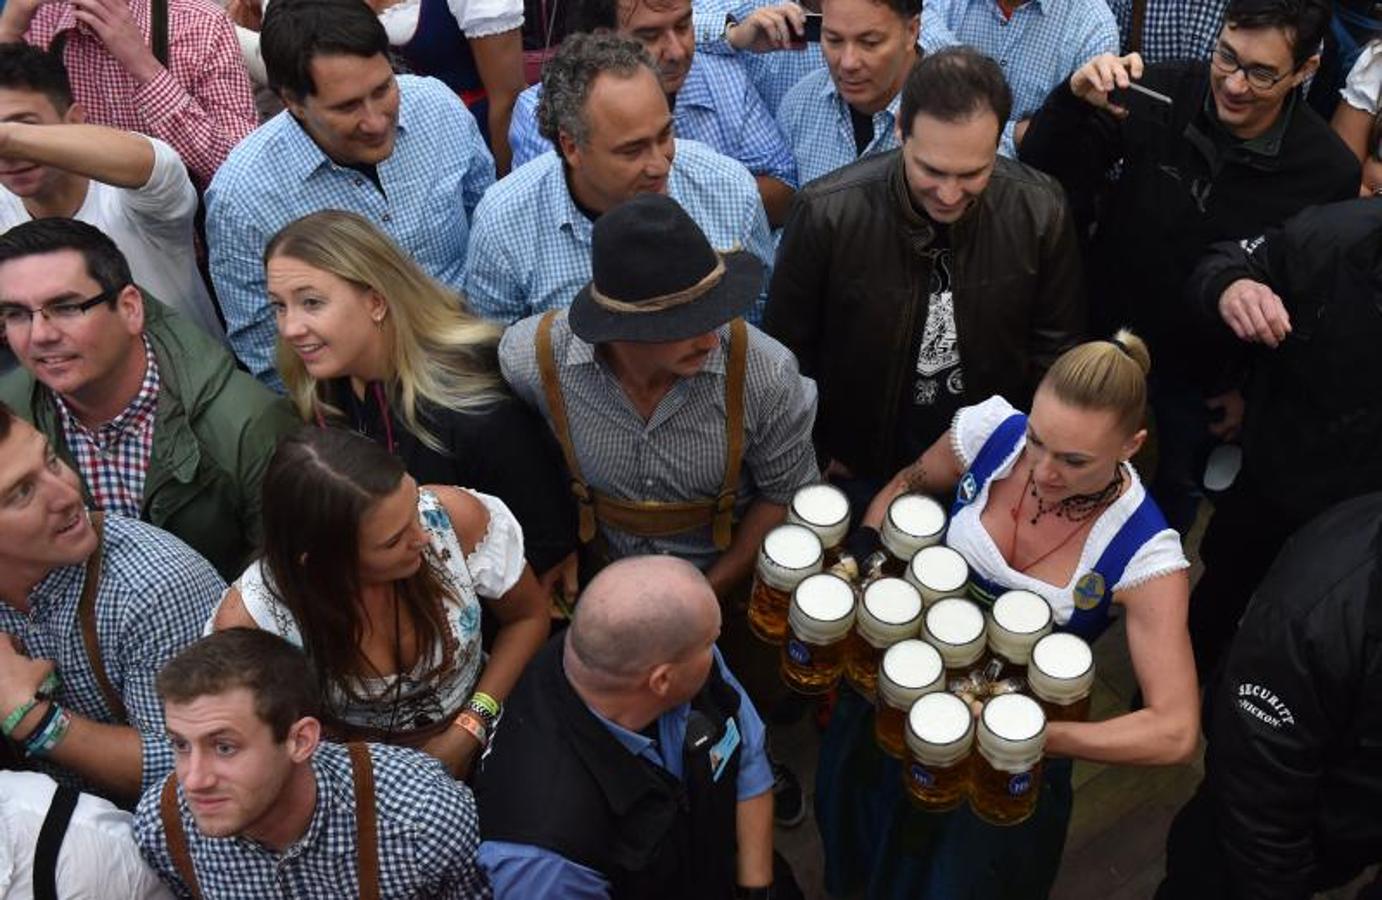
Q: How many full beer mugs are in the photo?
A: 12